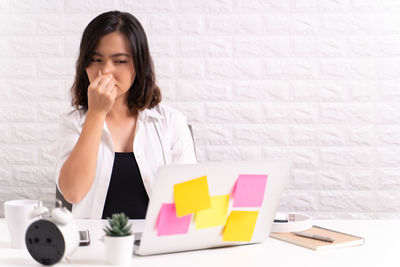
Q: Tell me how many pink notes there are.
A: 2